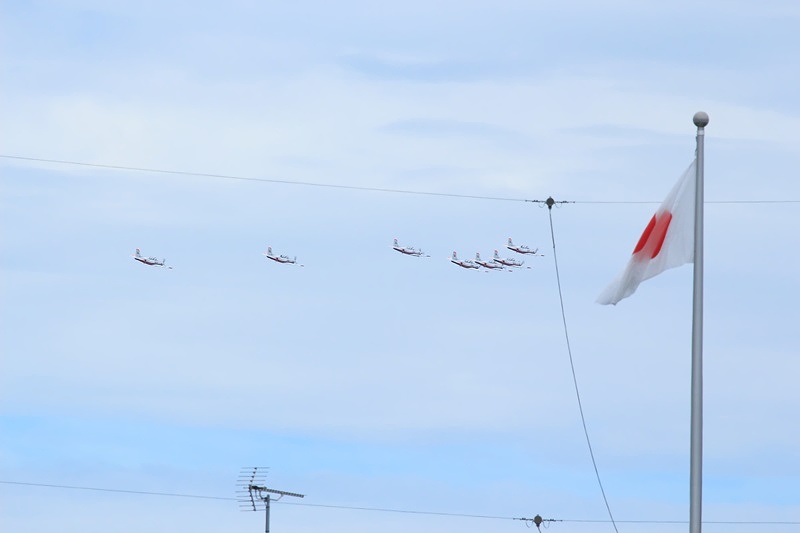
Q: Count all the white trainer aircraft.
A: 7